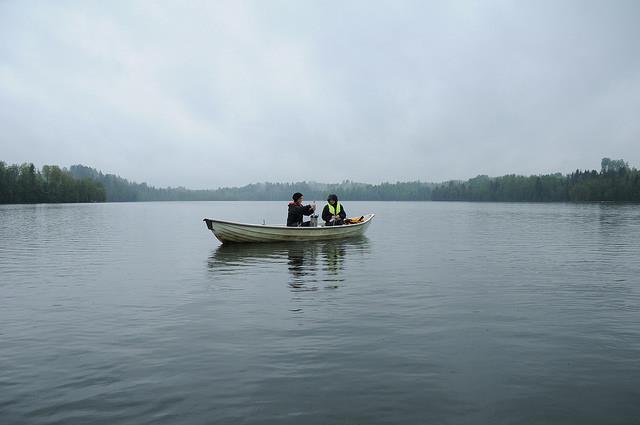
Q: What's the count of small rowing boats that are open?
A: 1